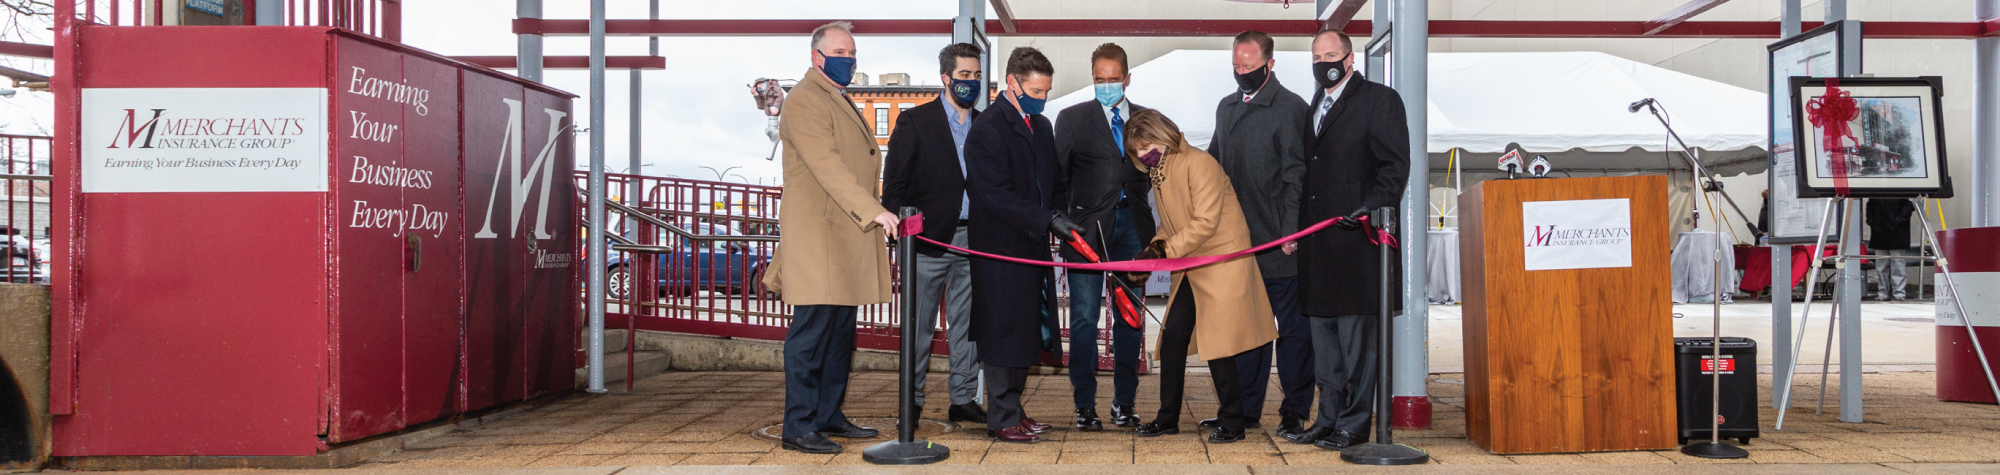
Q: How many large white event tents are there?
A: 1